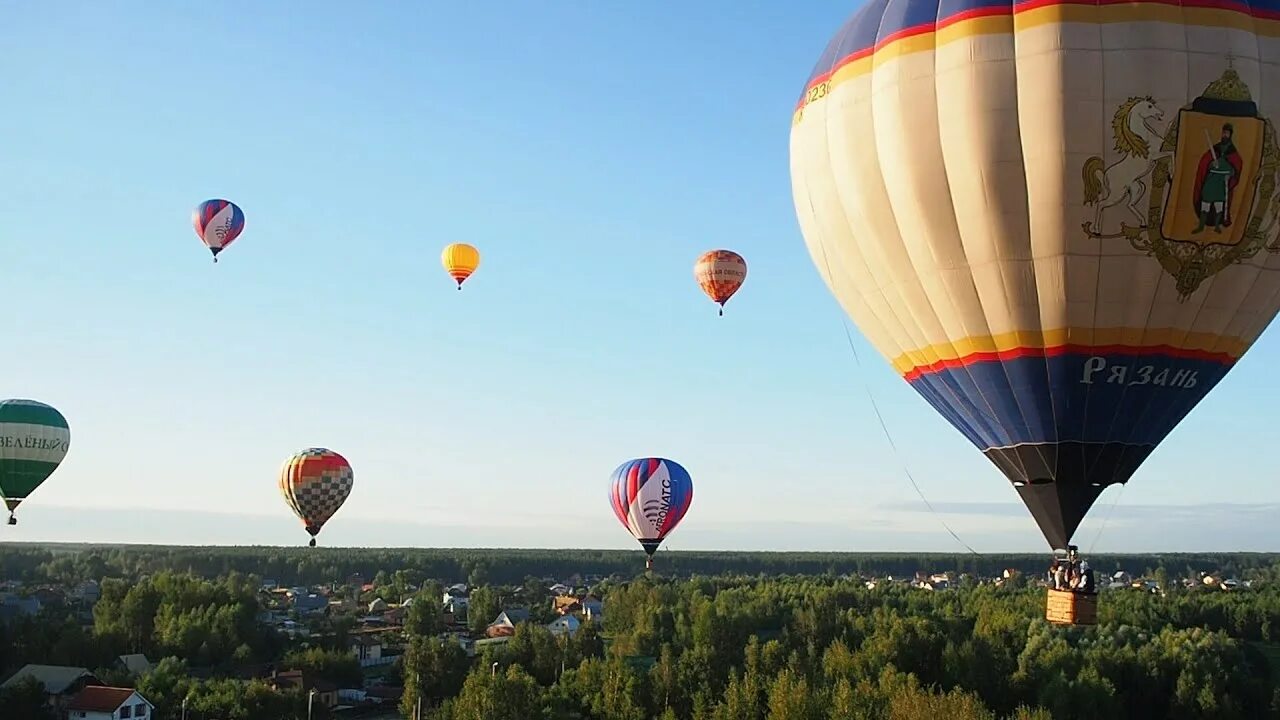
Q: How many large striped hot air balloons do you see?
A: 1